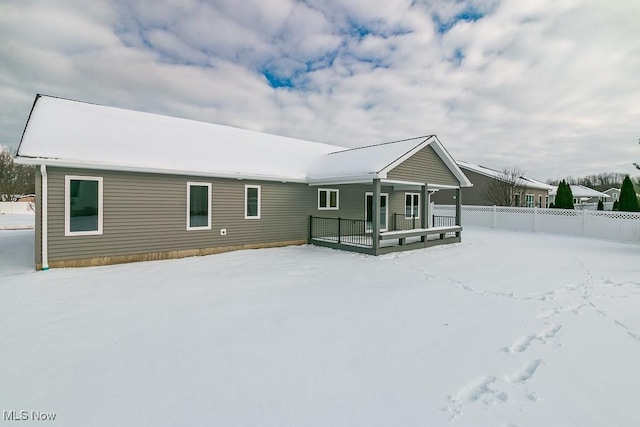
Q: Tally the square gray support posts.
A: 3